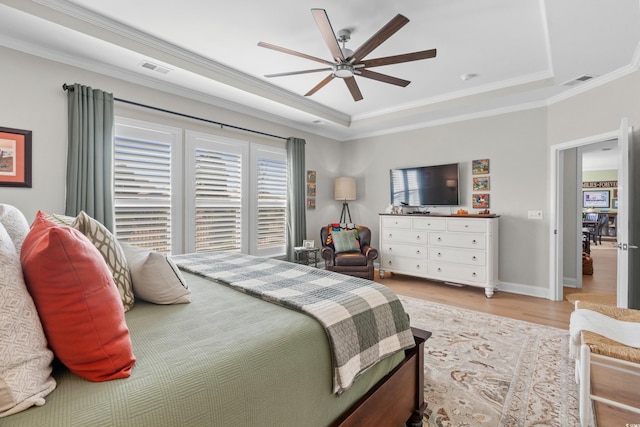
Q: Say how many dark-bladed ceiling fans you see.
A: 1